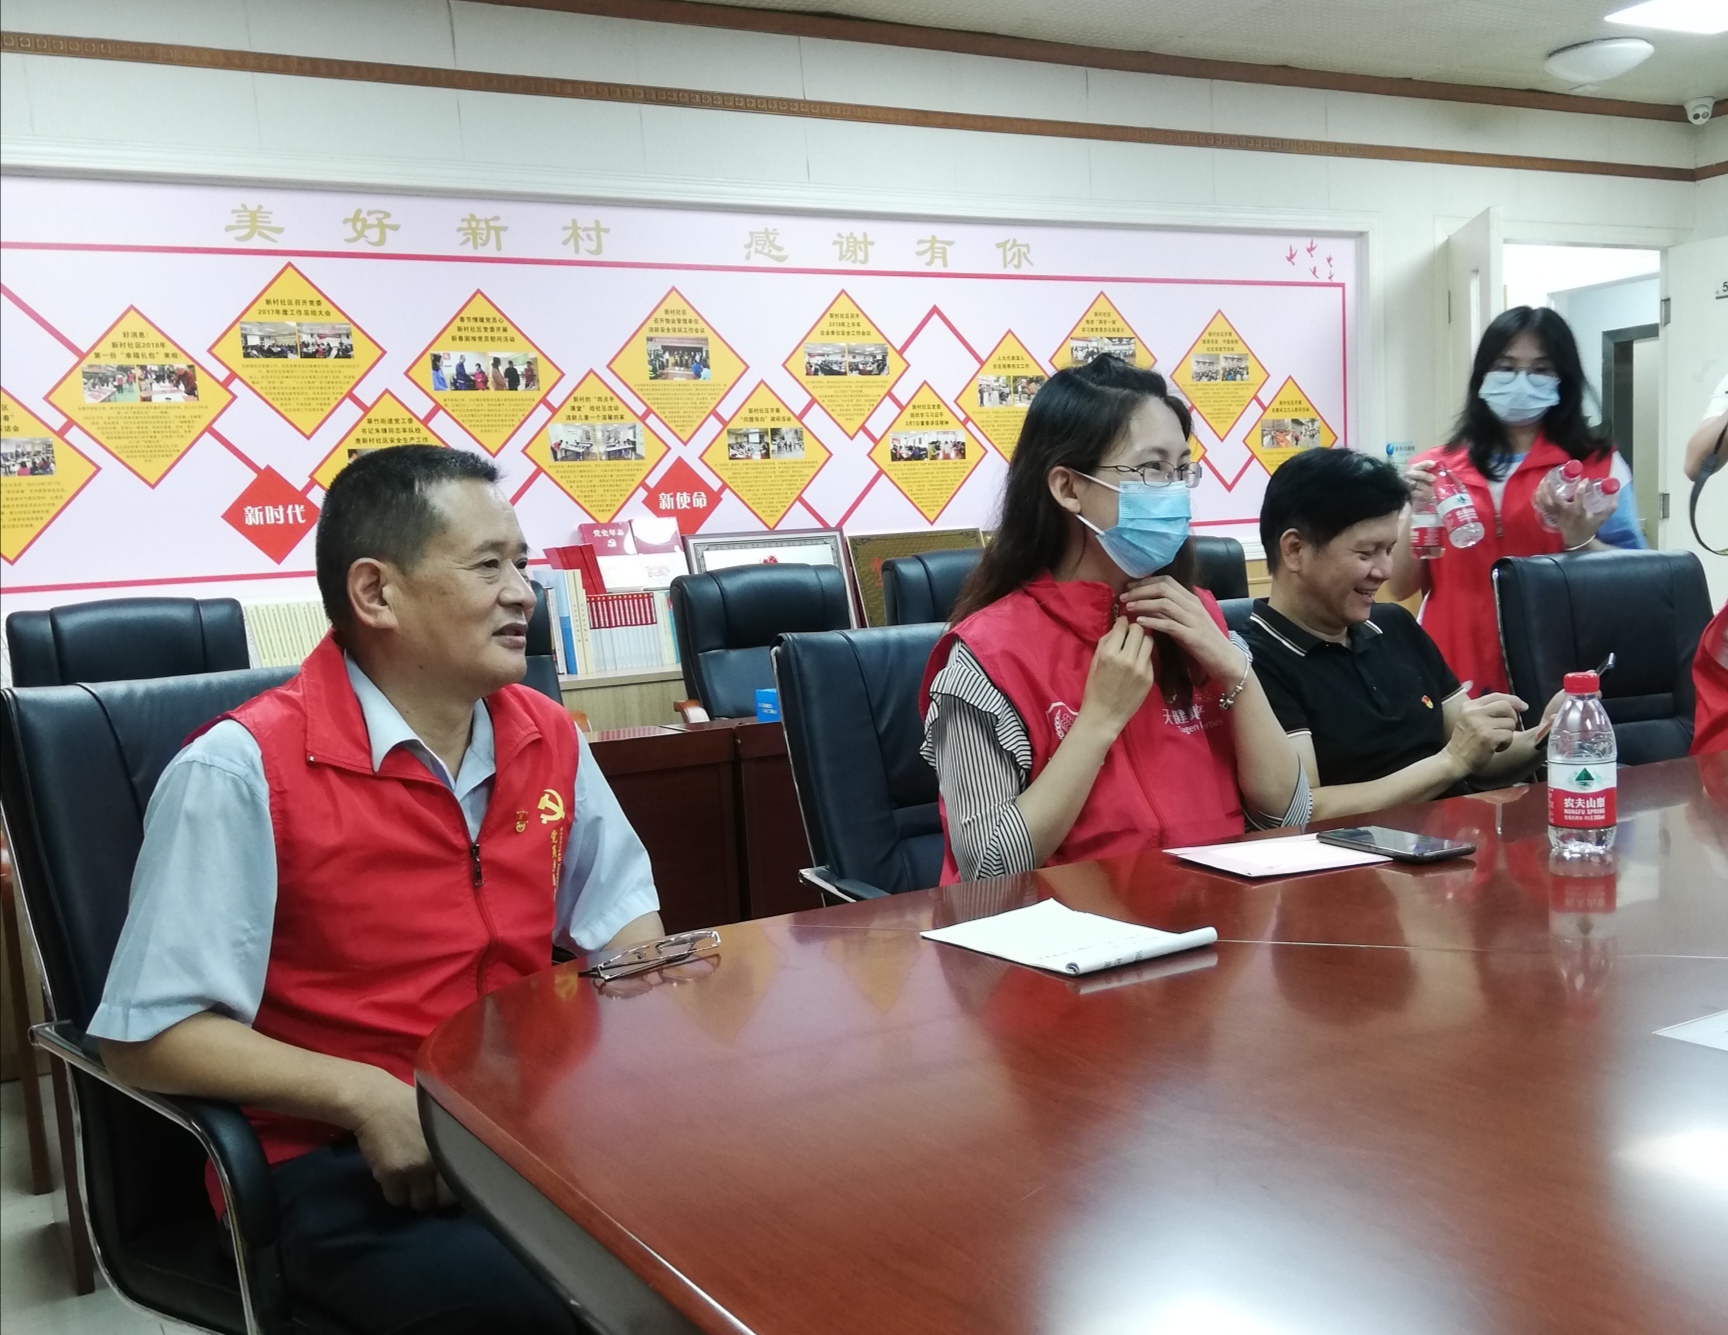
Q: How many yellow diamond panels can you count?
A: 15